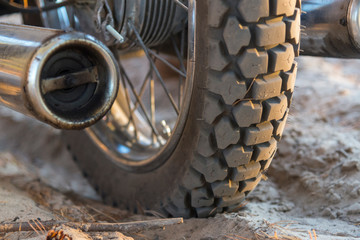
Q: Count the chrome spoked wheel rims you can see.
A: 1